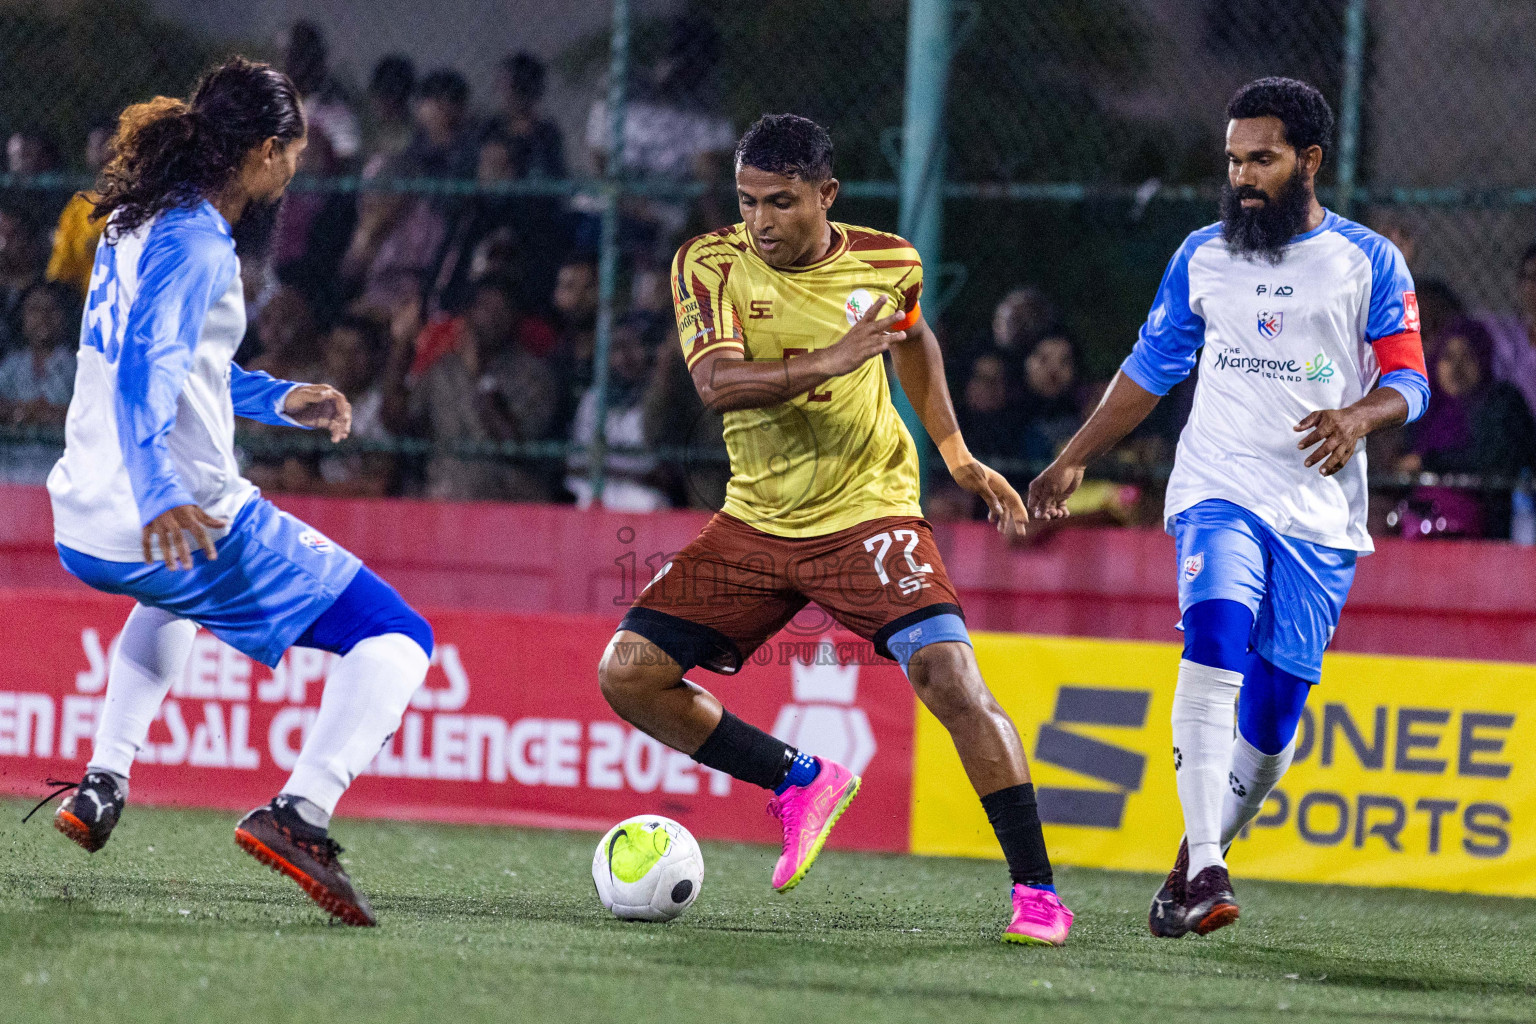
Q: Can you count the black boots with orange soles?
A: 4